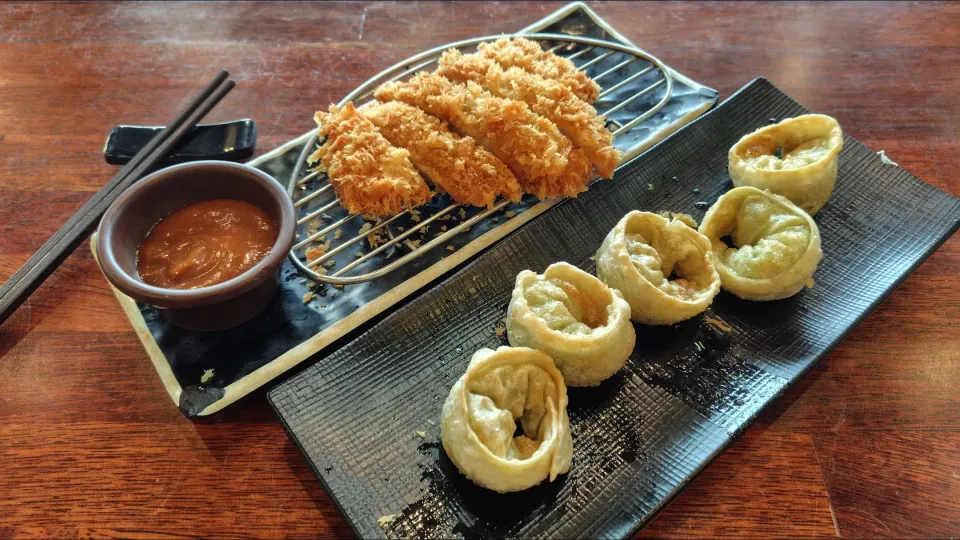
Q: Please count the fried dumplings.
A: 5